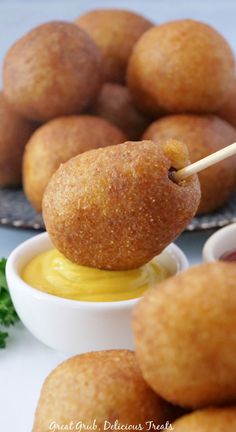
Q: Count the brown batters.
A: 12